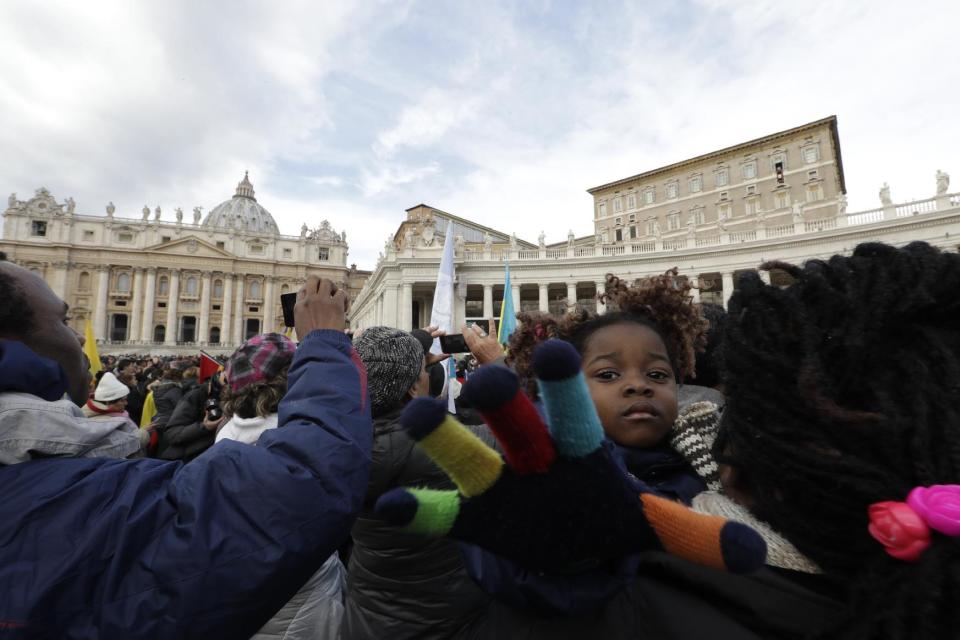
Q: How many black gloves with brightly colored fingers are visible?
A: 1